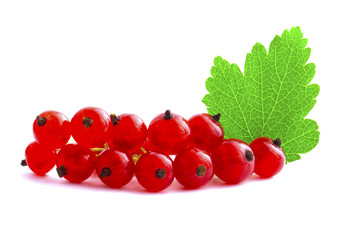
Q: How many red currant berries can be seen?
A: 12